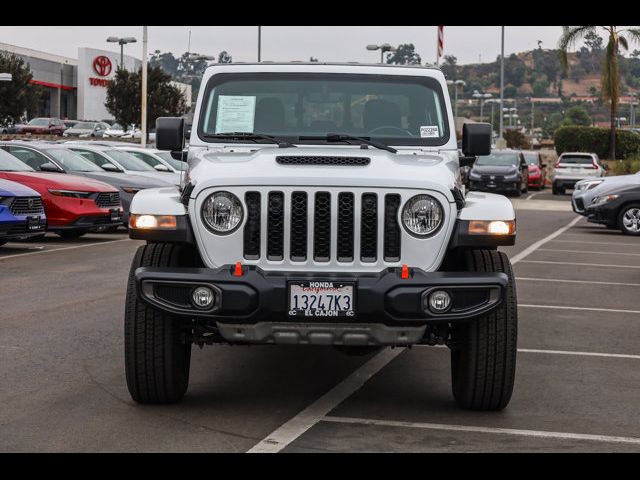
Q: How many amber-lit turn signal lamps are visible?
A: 2